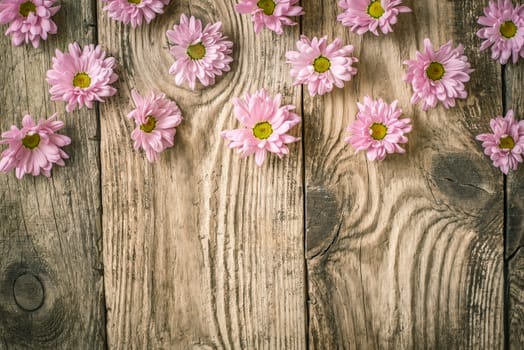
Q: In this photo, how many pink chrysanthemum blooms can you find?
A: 14